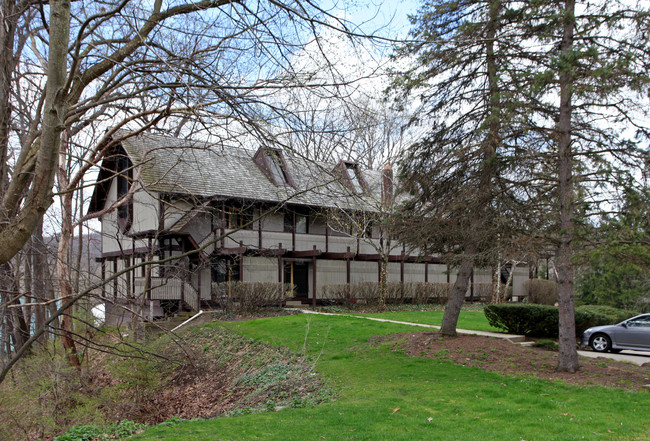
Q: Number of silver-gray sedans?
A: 1